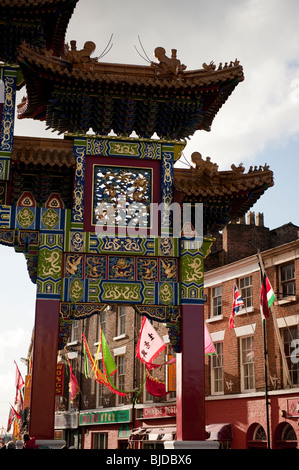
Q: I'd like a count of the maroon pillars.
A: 2